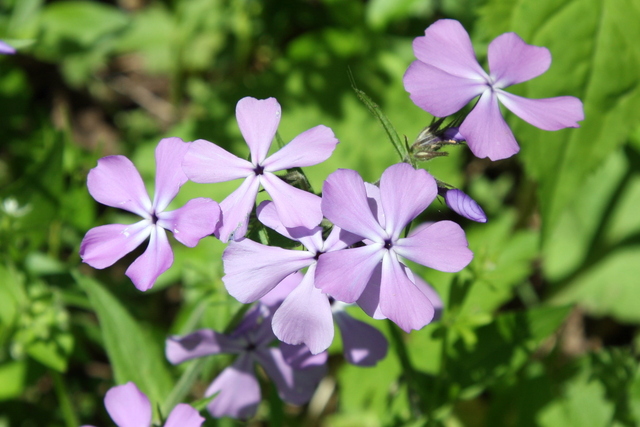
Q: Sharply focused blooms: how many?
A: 5